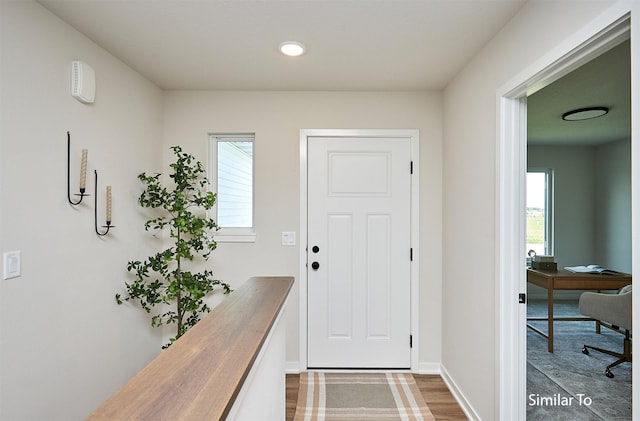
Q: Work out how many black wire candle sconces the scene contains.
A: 2